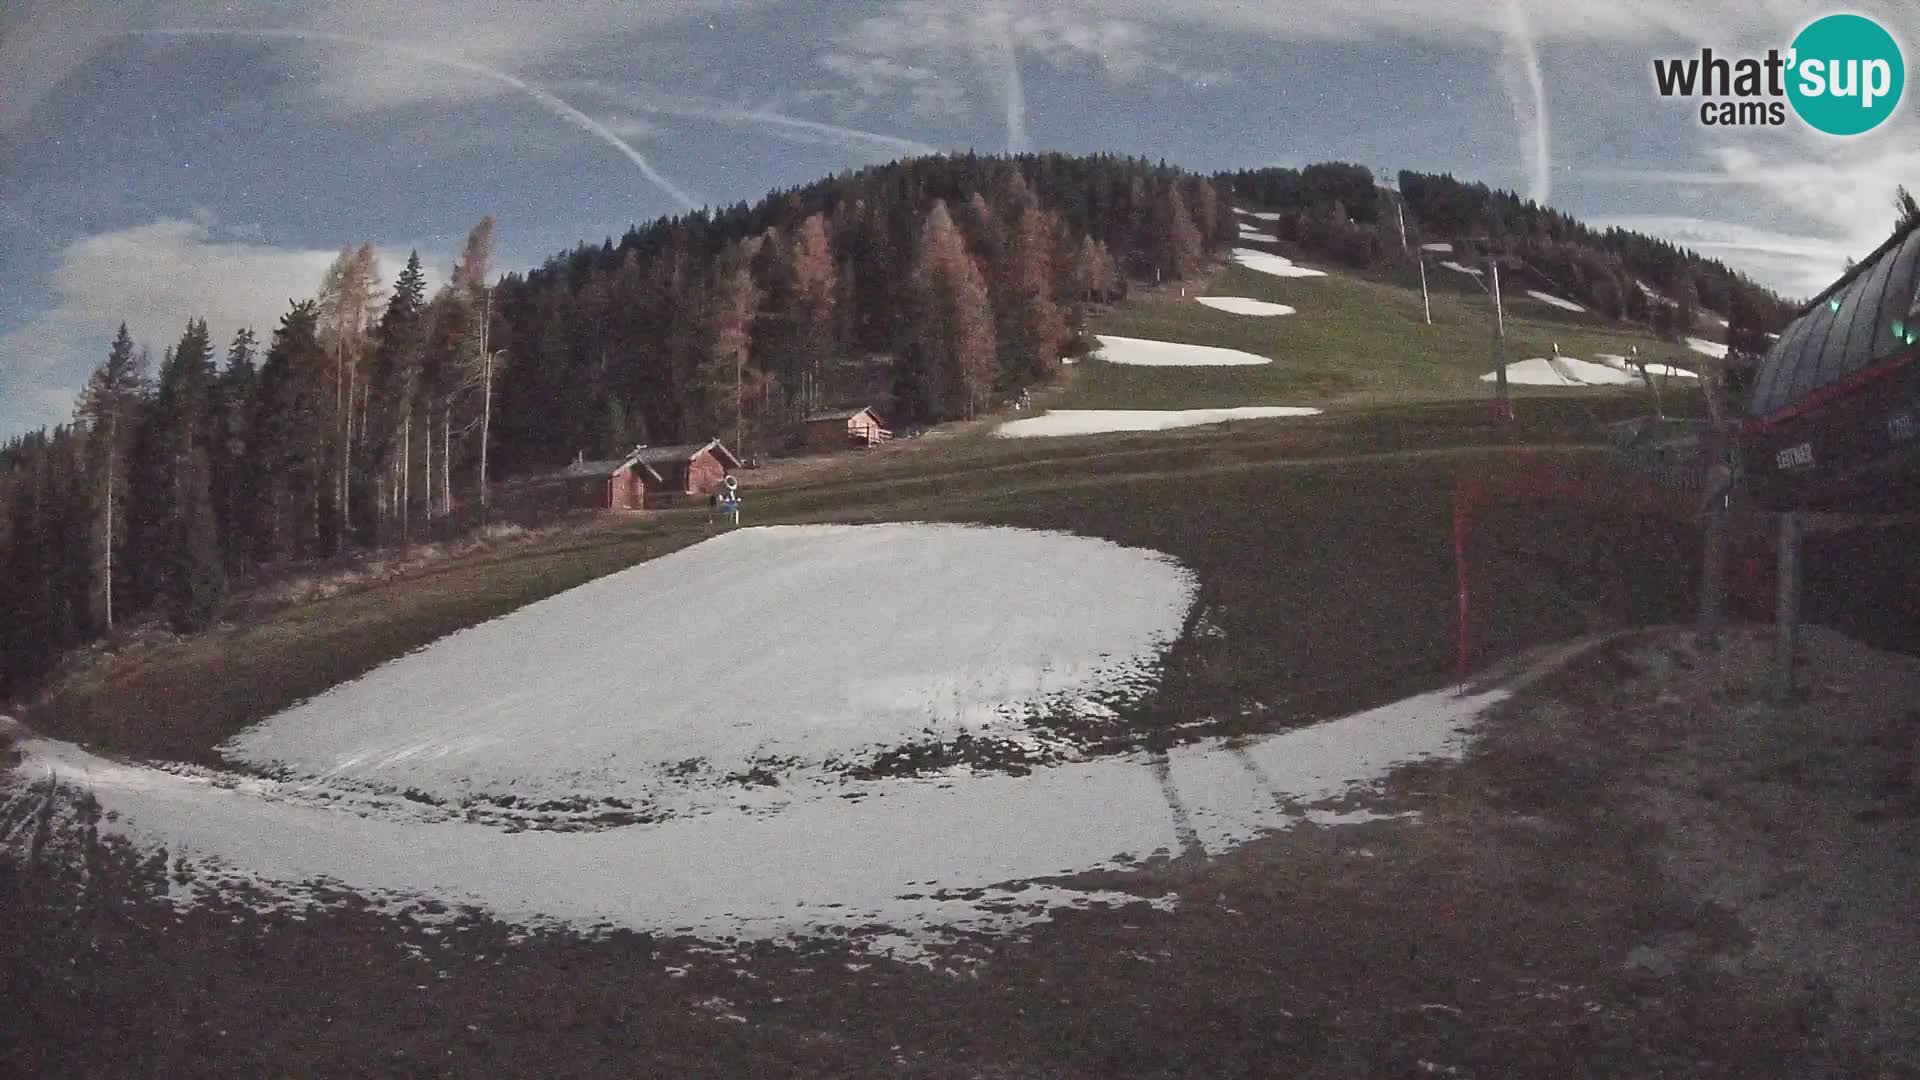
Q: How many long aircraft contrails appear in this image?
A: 4